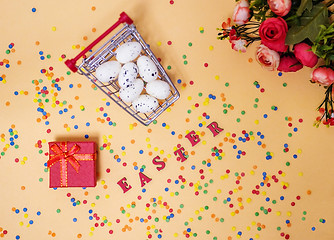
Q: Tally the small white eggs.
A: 7